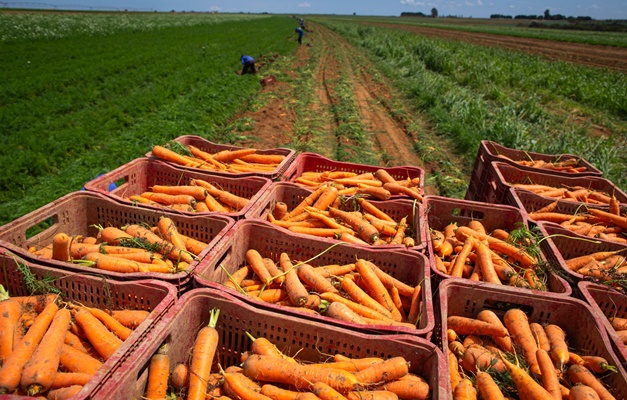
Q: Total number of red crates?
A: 15